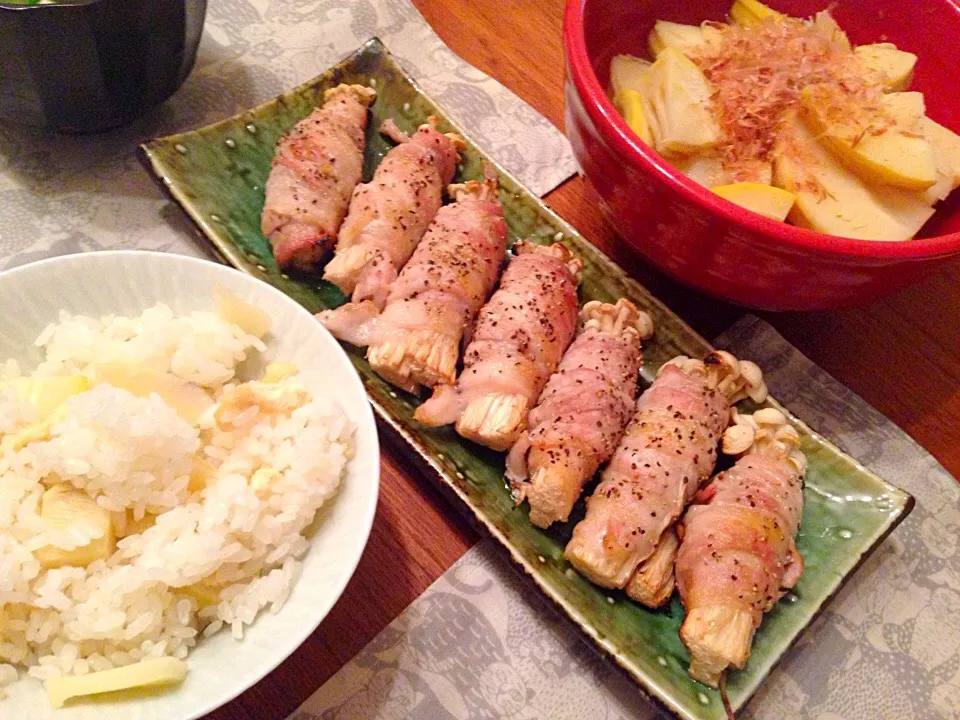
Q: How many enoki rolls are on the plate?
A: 7